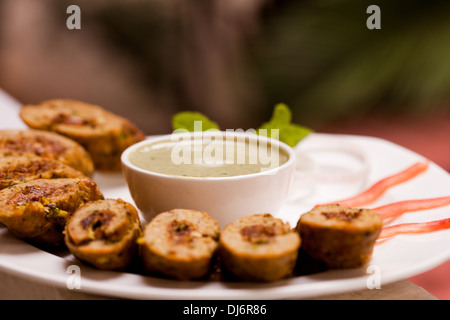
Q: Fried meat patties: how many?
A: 8